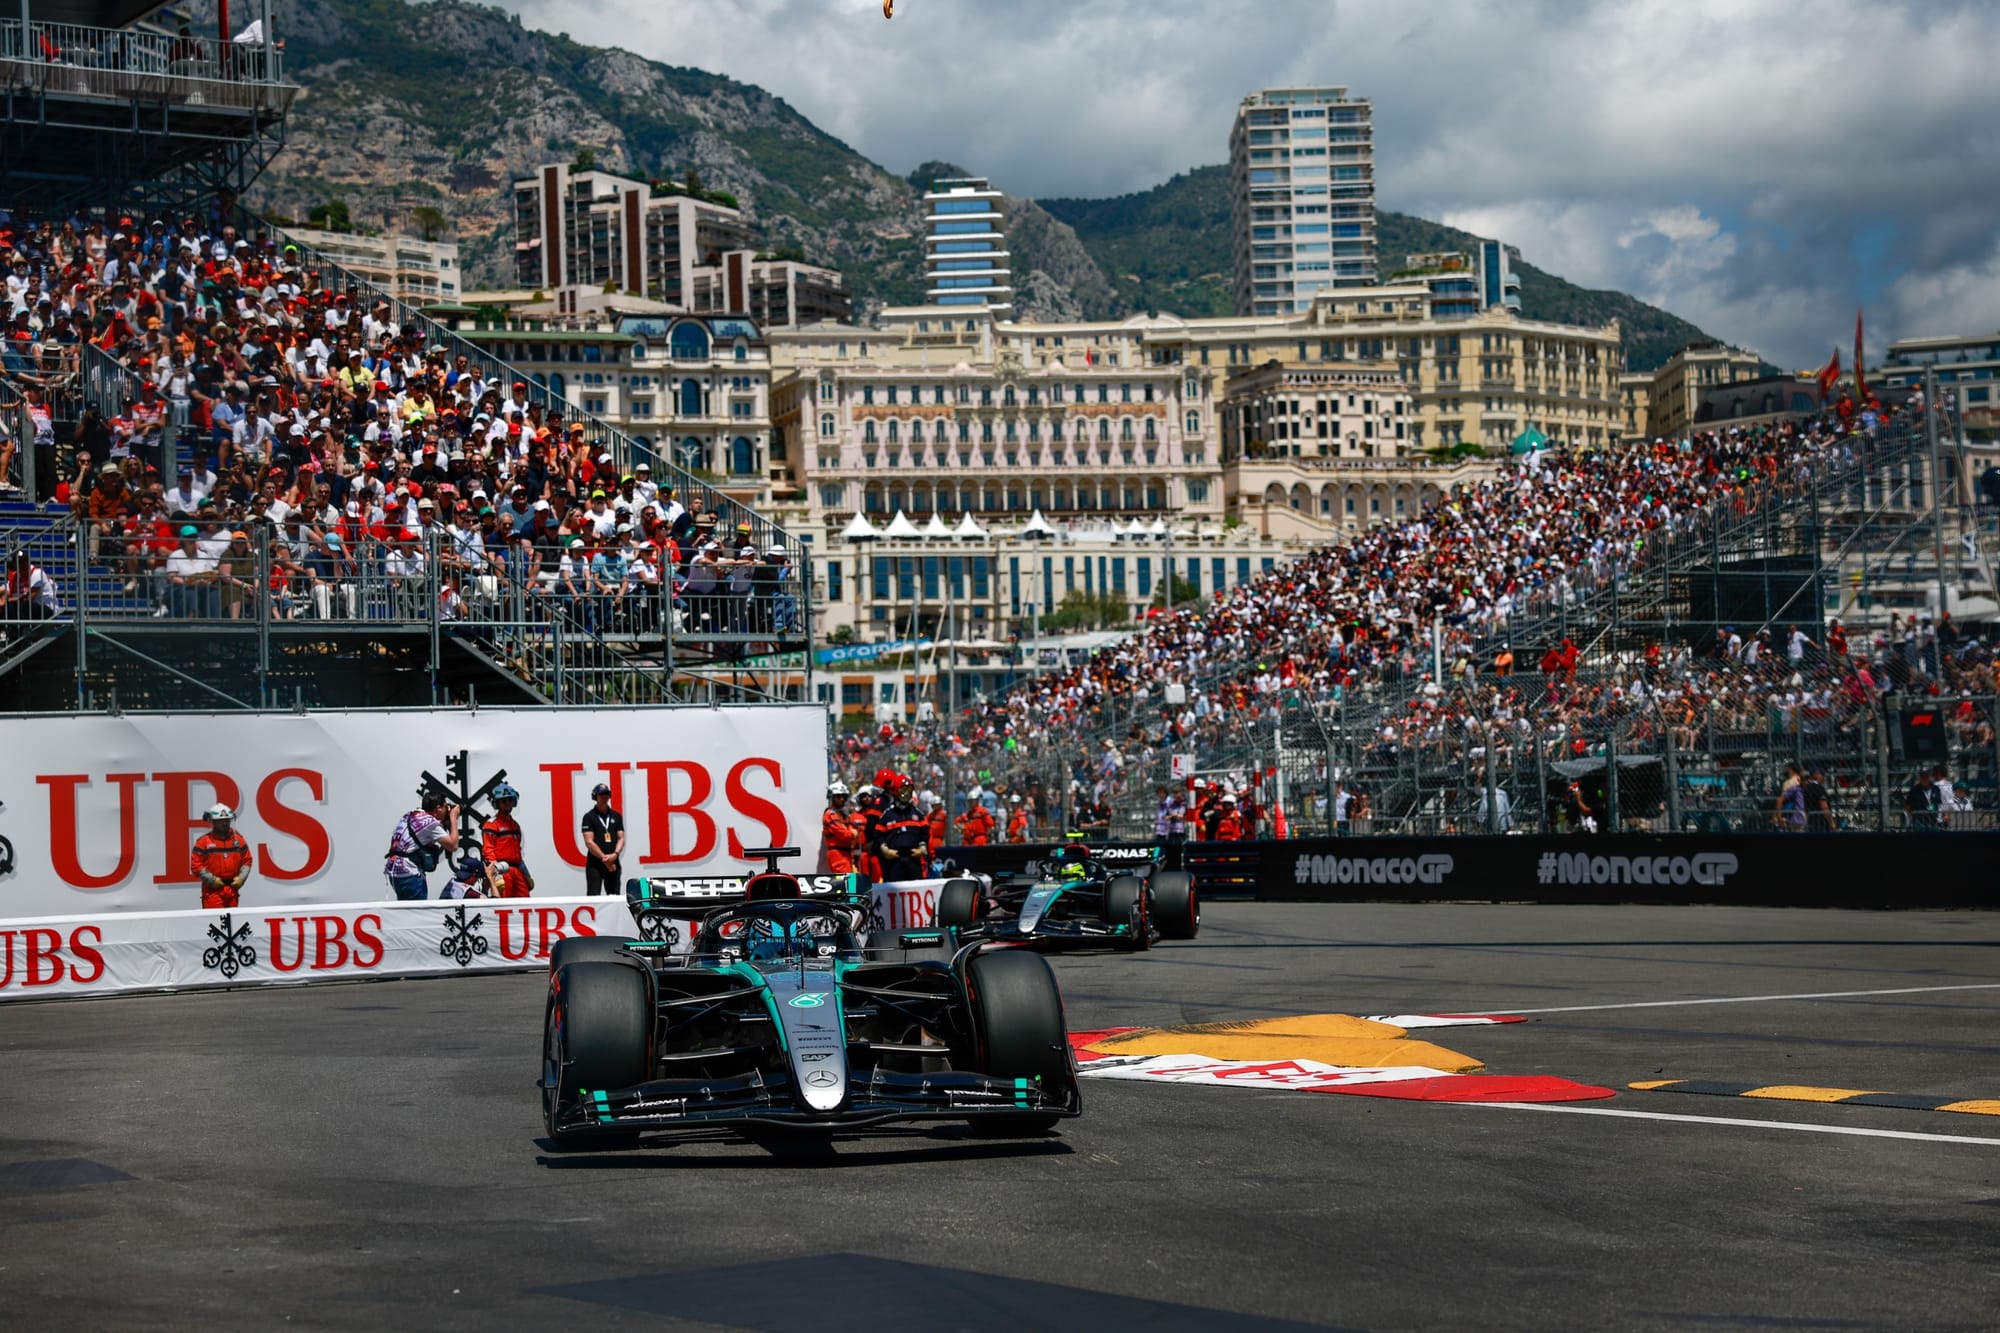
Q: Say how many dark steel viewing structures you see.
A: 2